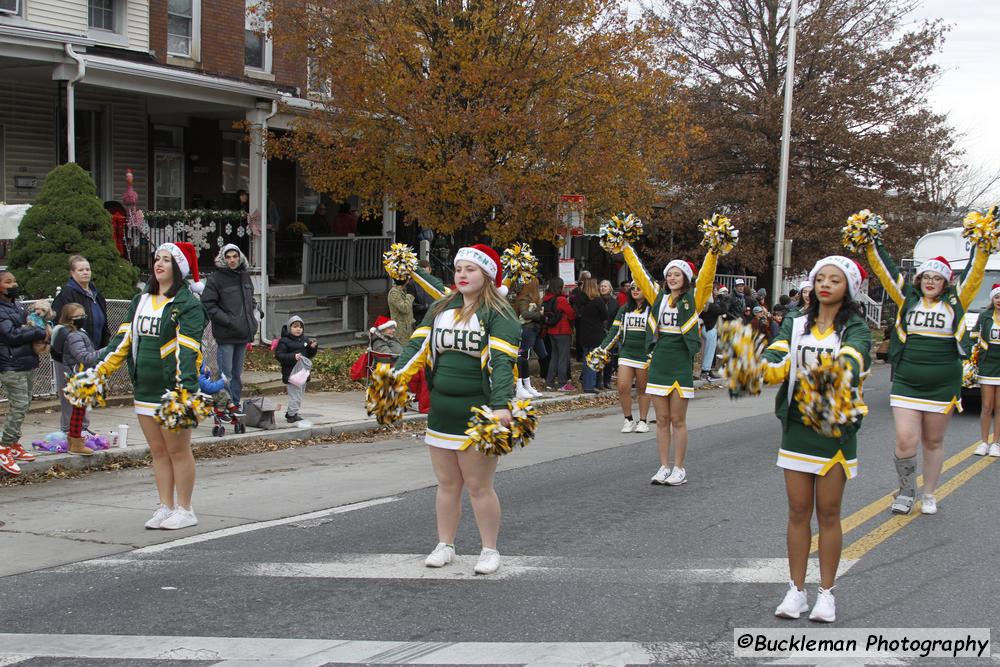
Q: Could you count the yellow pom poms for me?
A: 14